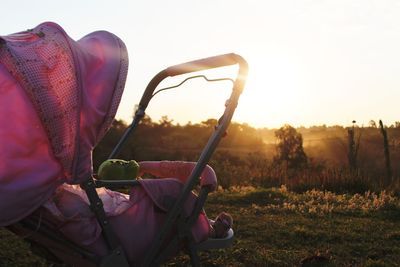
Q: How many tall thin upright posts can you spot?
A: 2